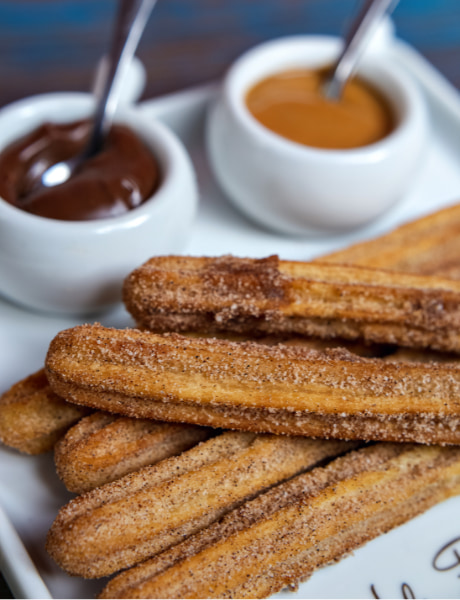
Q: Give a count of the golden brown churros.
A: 6